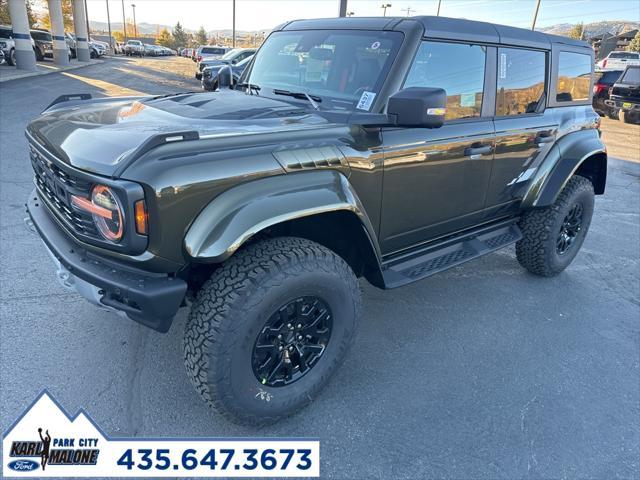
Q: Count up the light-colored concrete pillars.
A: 3